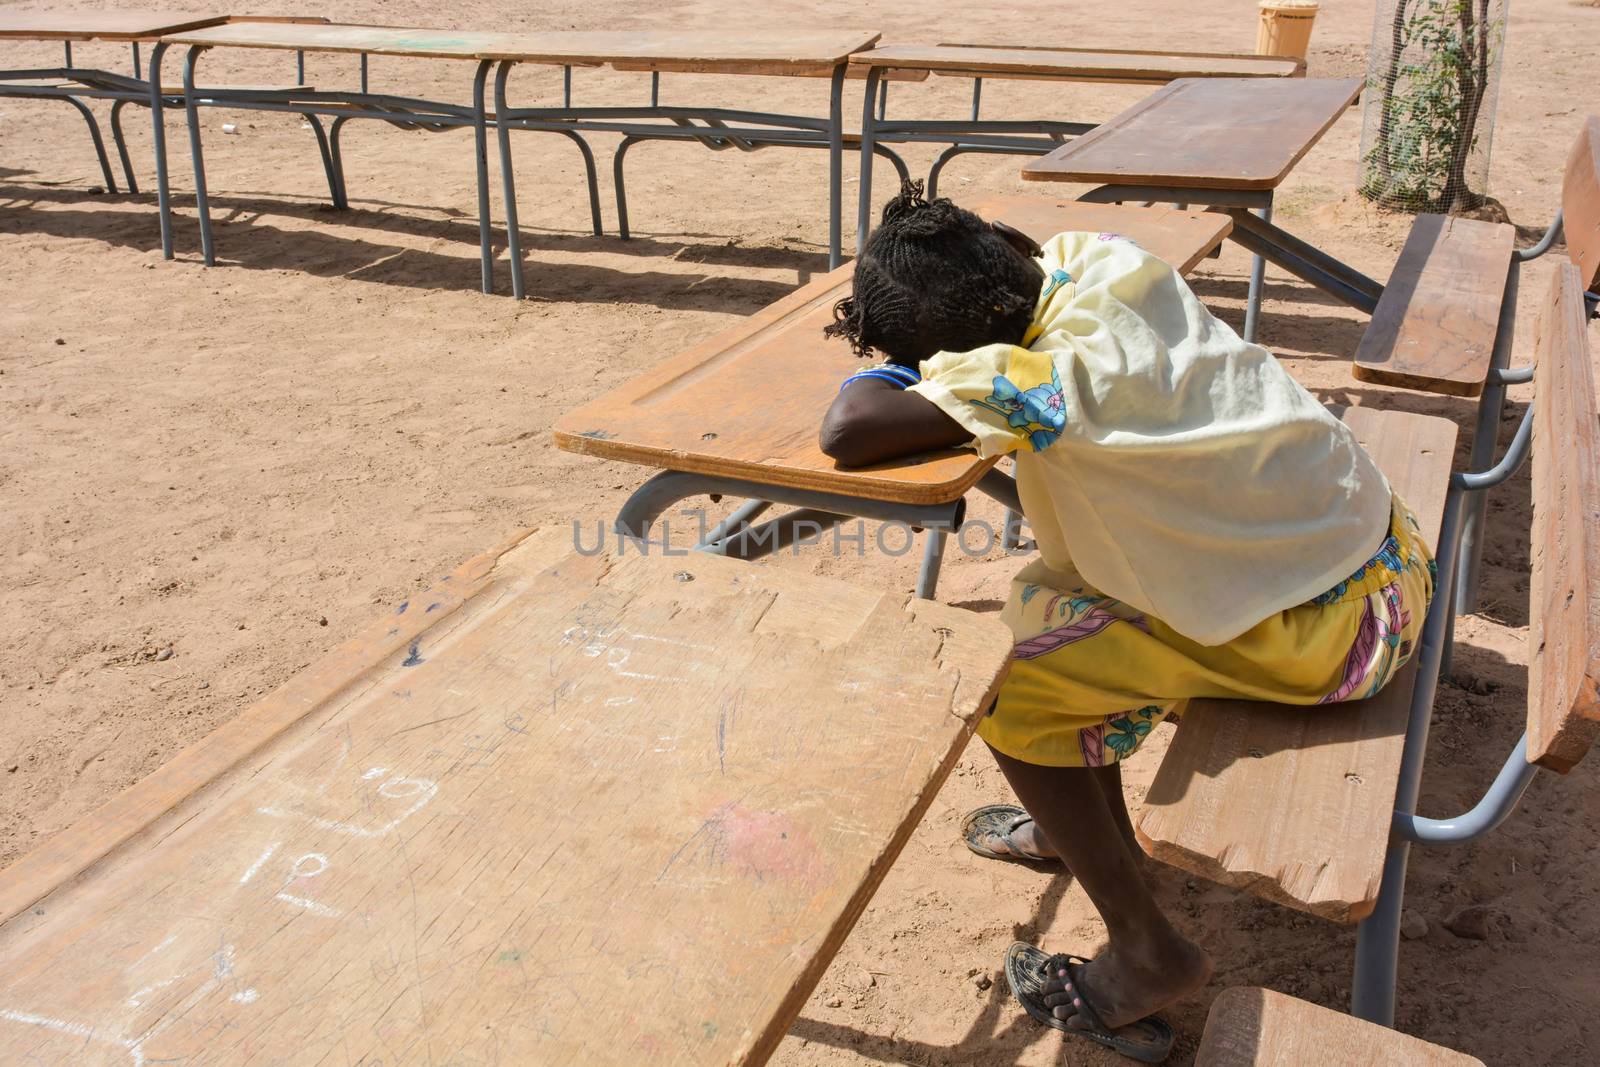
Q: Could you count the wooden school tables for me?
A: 7